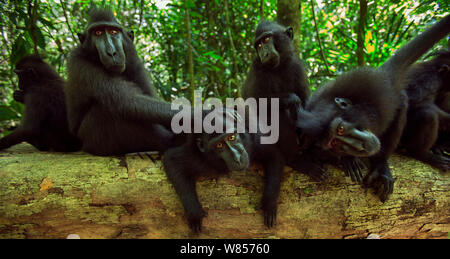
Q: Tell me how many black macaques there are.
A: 6